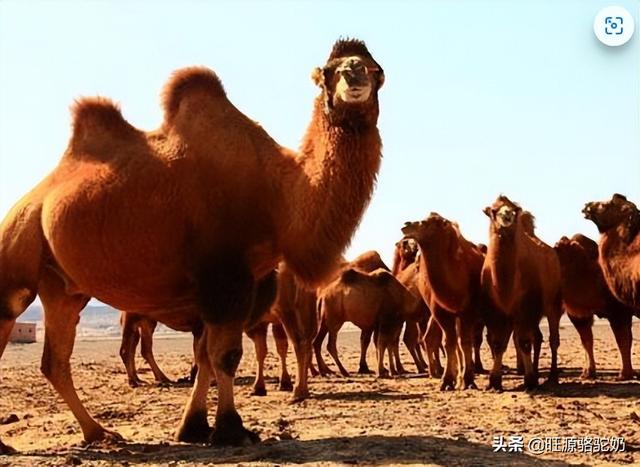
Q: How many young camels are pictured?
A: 1